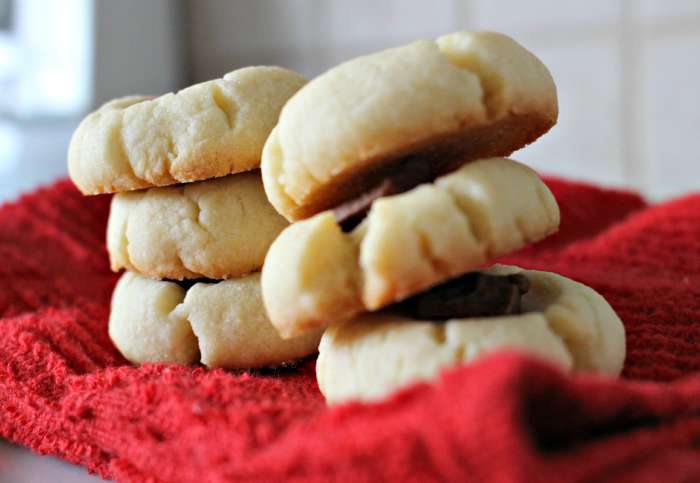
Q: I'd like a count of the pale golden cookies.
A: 6